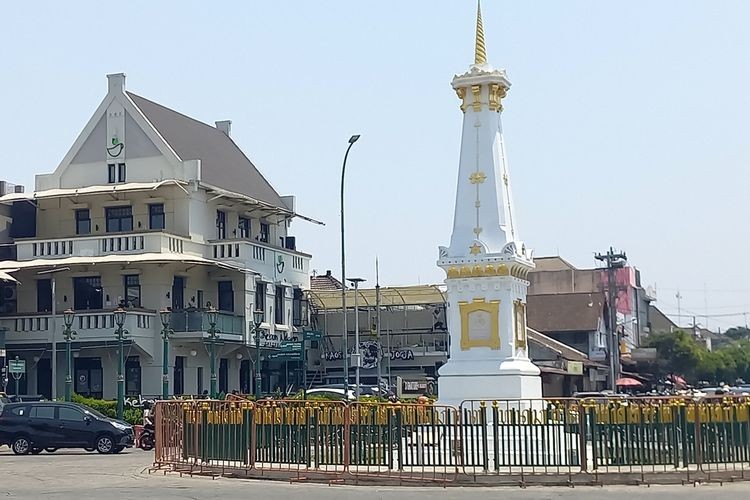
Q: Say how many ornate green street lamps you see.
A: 5